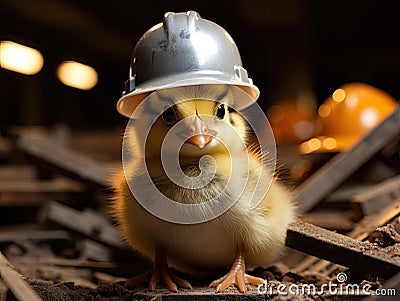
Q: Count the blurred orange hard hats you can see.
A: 2